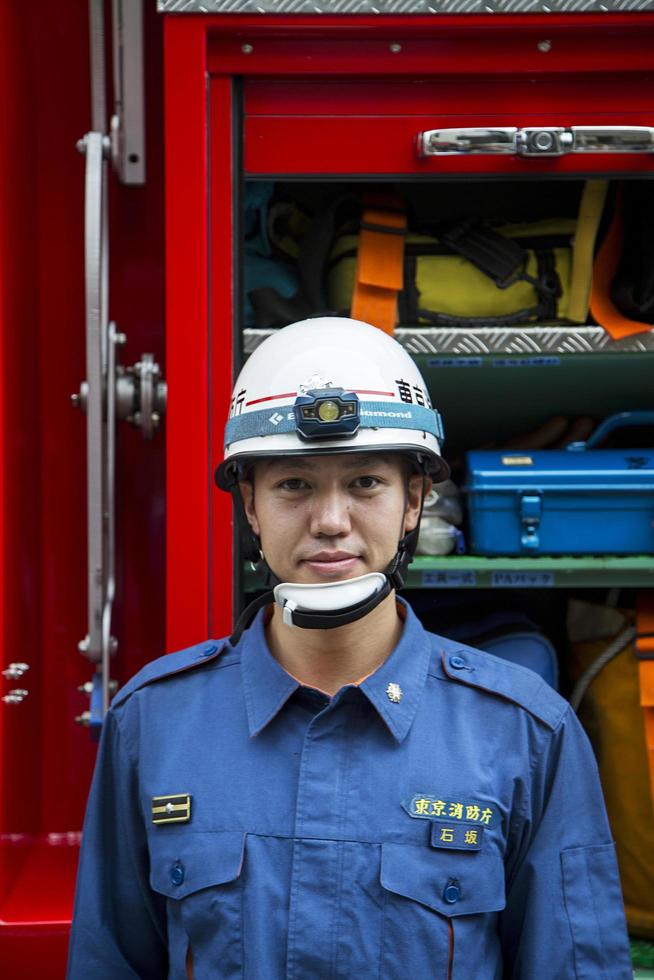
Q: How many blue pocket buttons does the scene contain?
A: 2